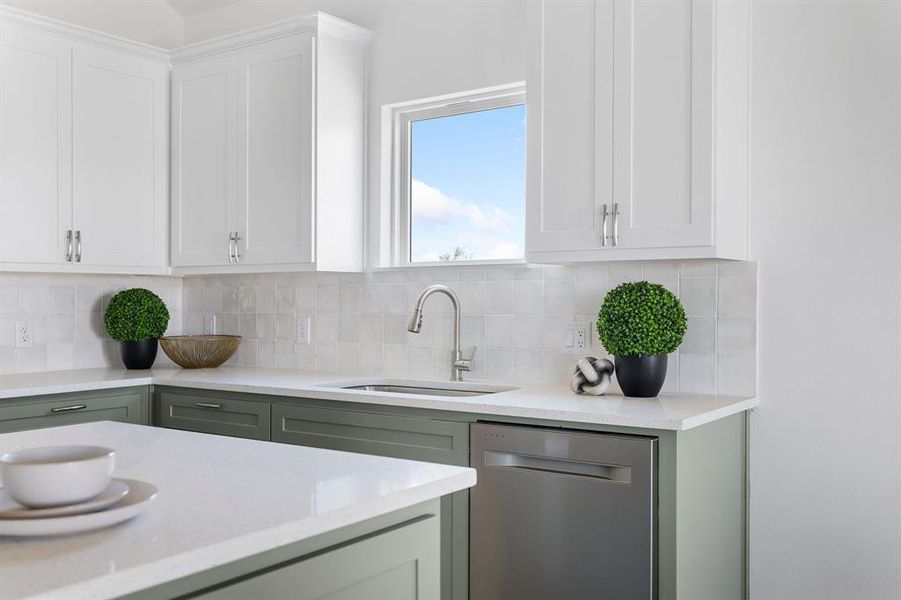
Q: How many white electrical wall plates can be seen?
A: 4